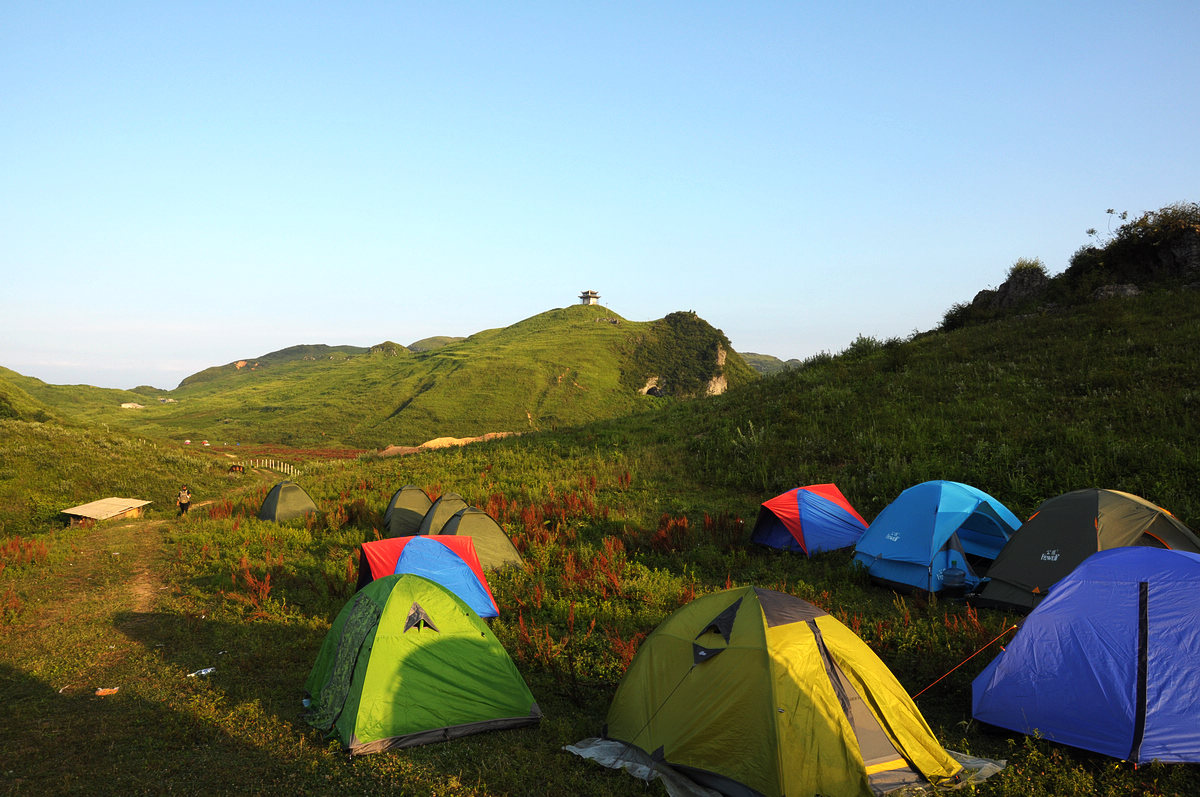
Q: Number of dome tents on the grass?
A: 11